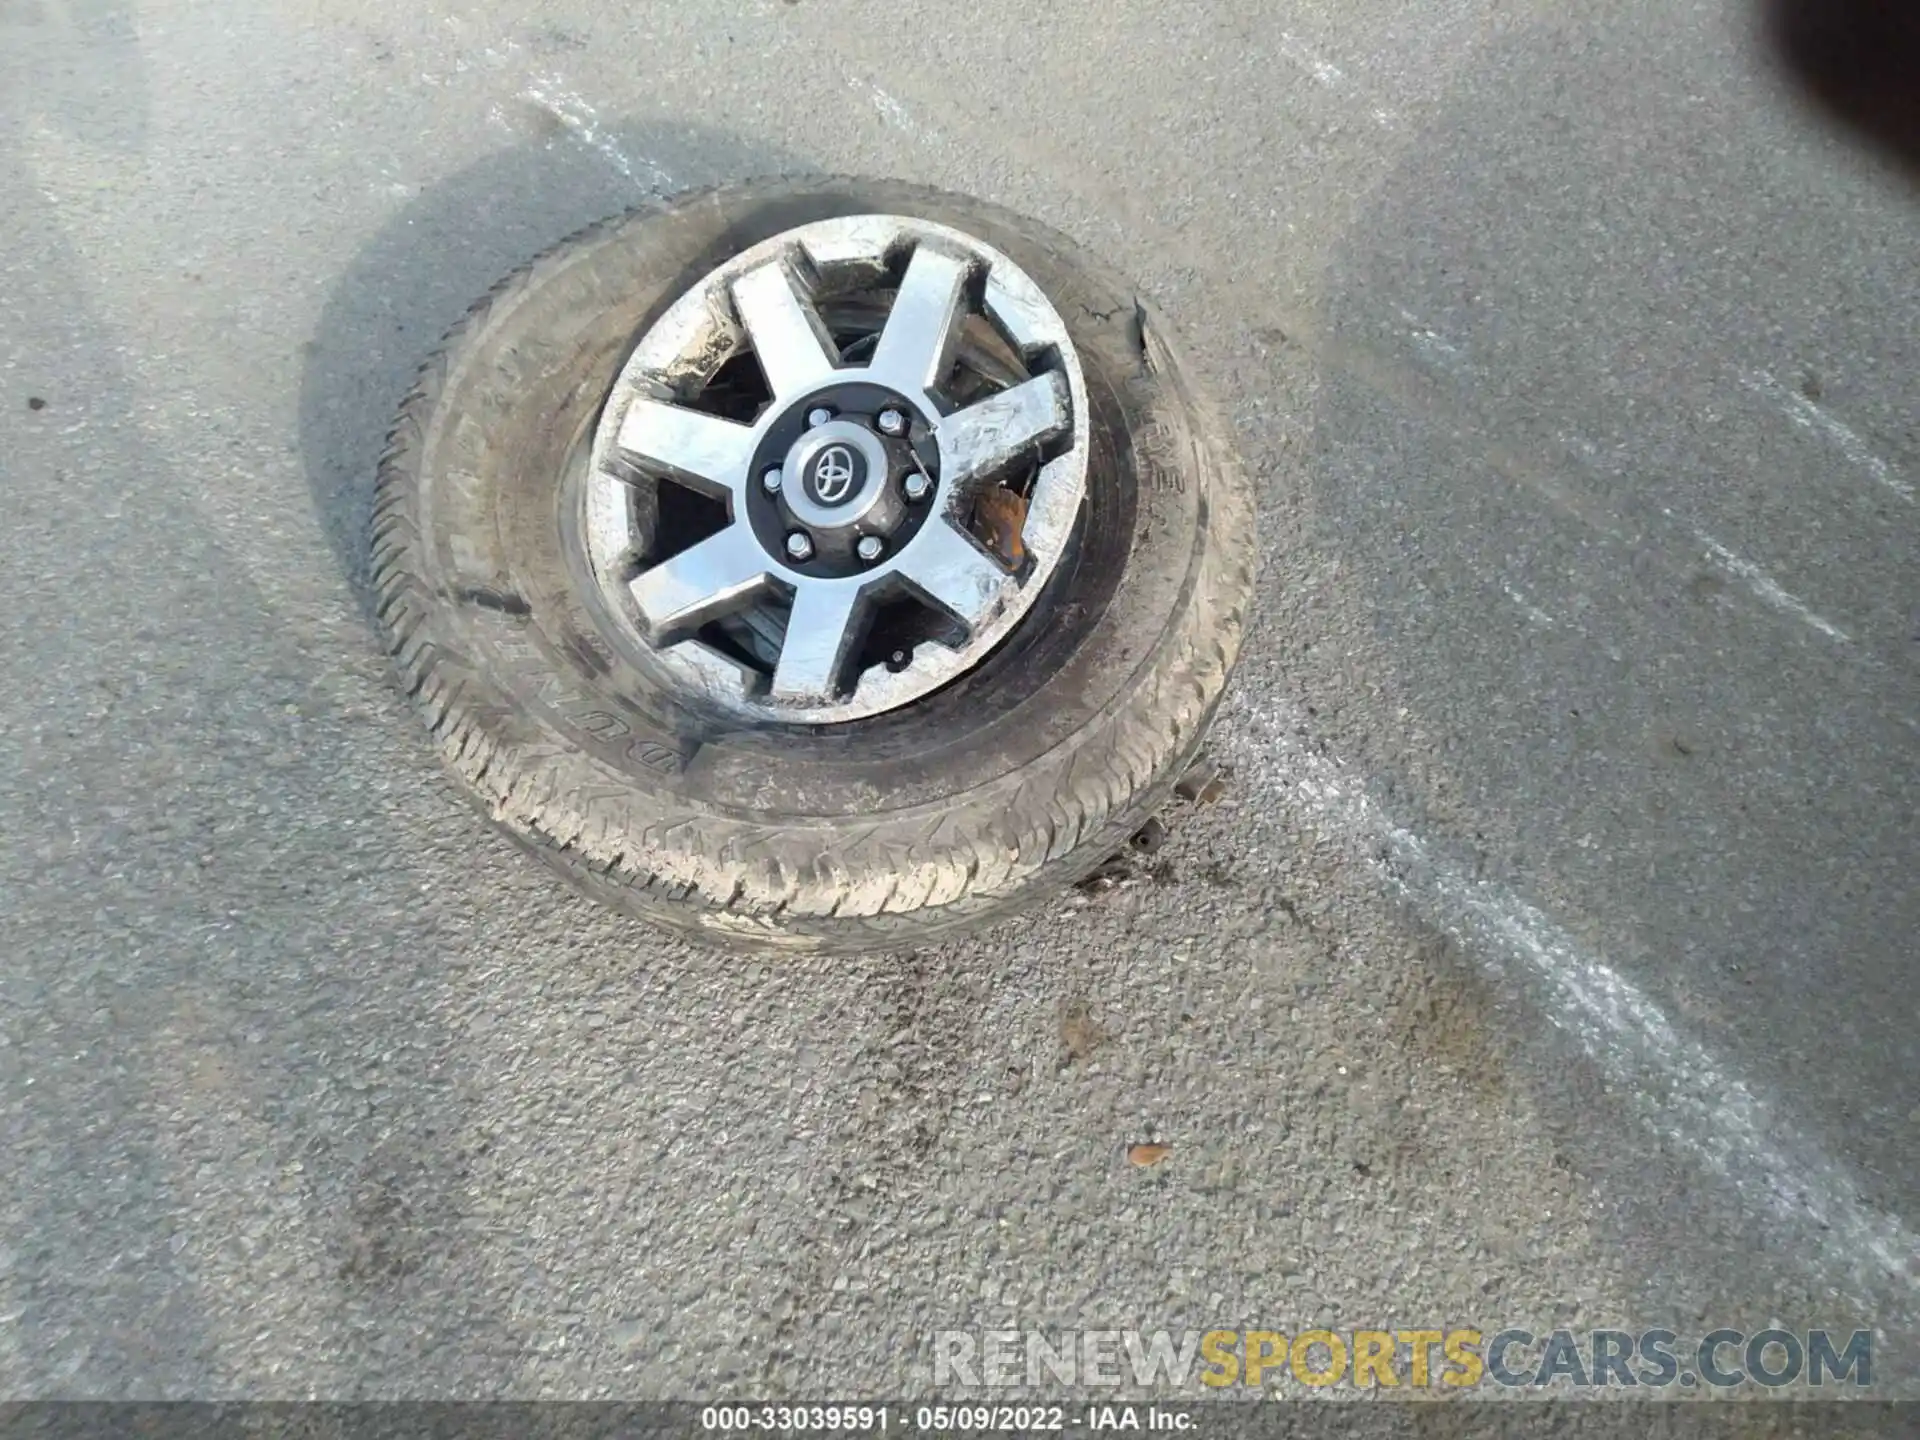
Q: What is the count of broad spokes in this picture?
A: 7